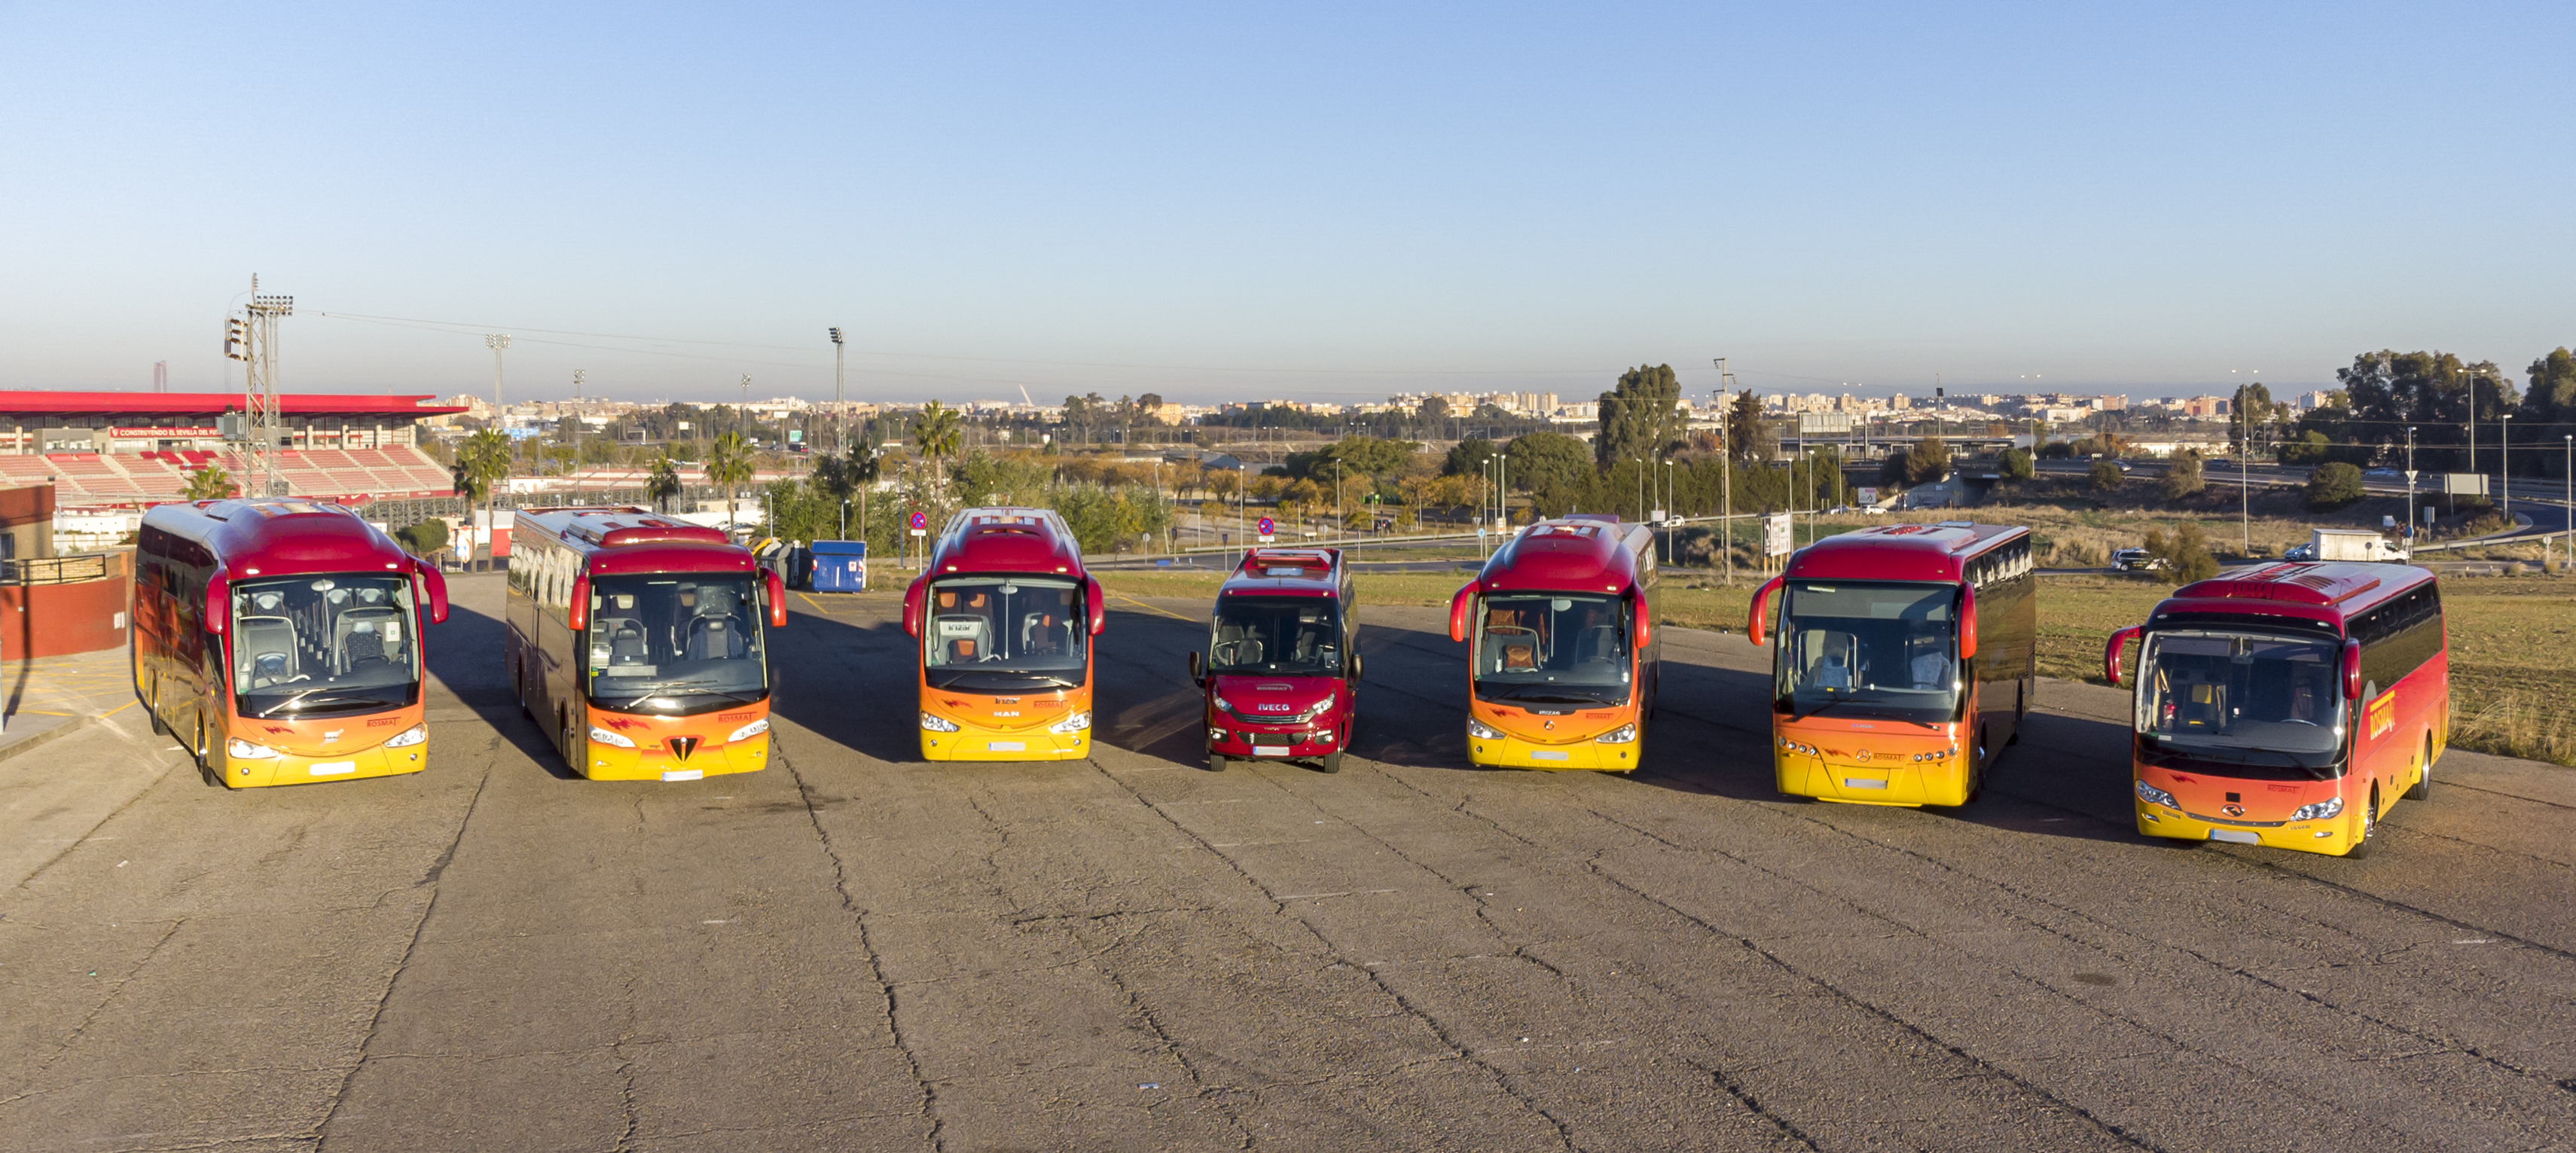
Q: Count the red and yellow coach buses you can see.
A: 6